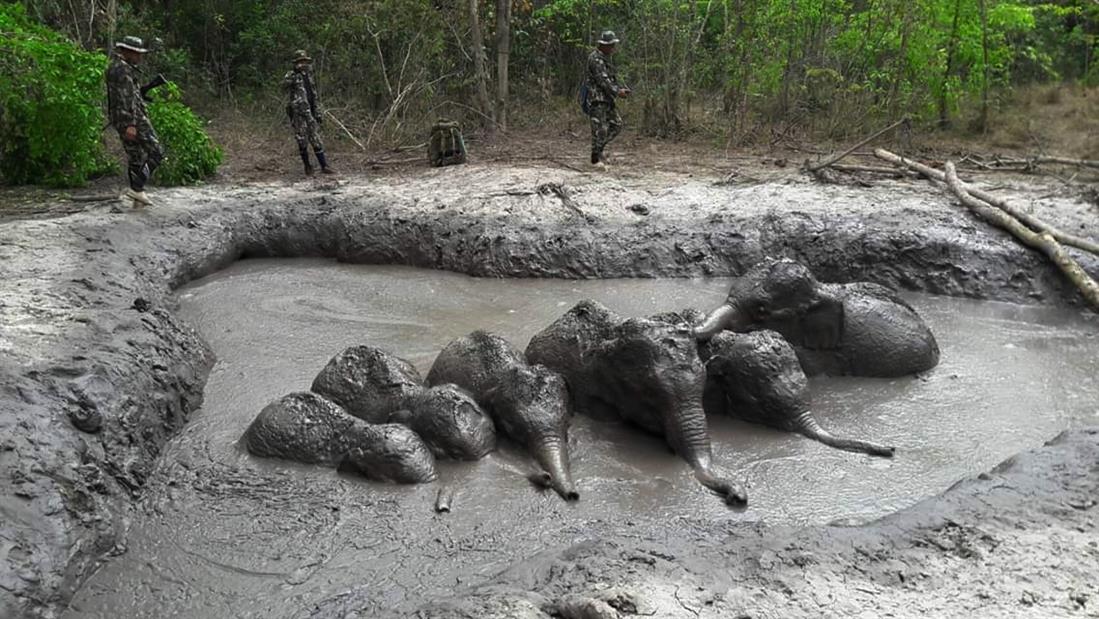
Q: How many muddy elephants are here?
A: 6